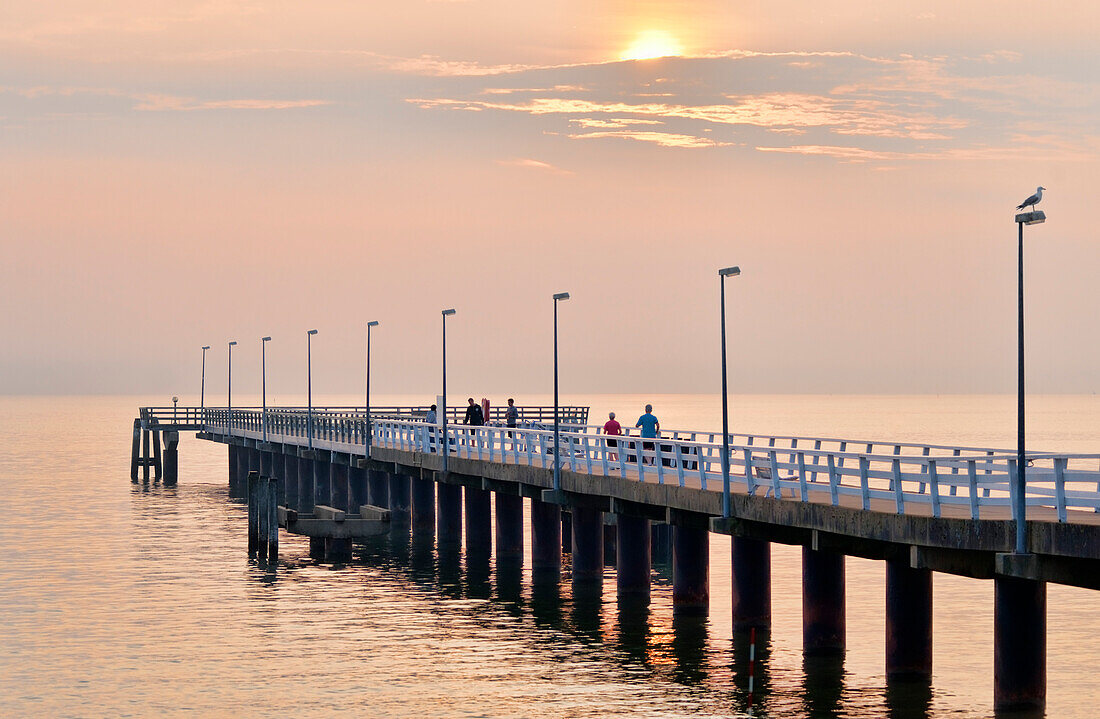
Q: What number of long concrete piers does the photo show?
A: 1